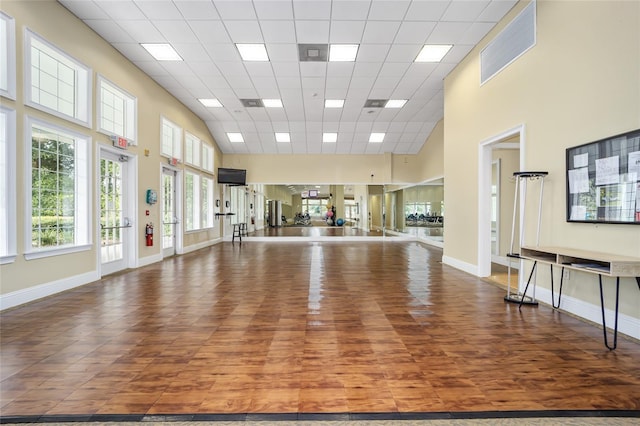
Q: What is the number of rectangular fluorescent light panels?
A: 12